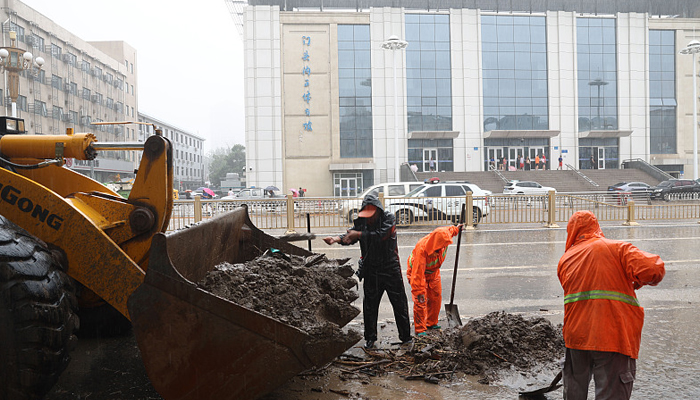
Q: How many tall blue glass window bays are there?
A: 5